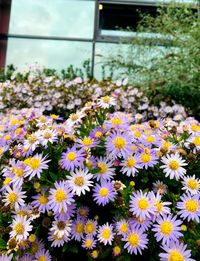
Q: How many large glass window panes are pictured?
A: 4